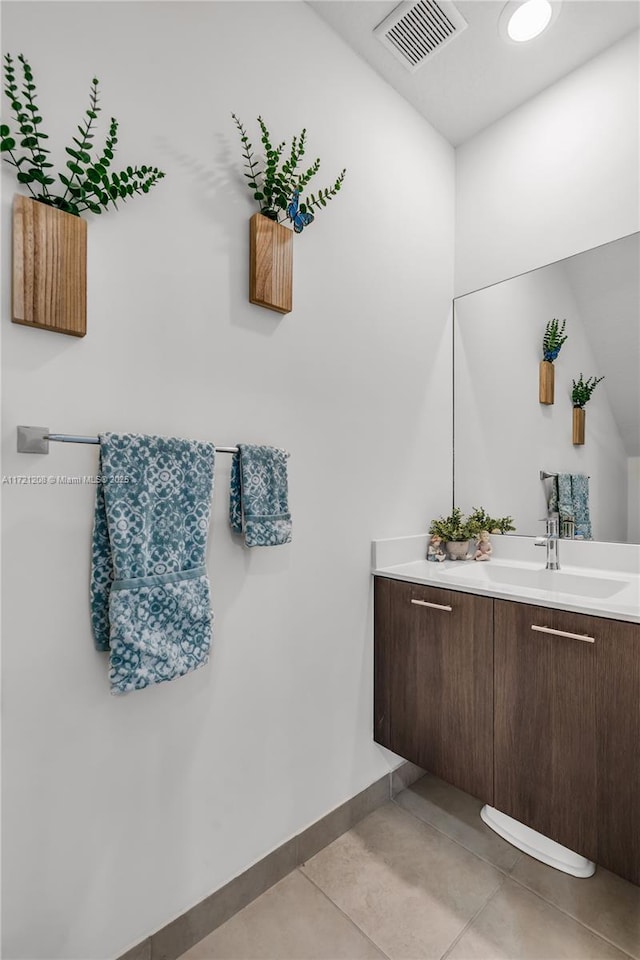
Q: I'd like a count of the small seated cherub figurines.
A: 2